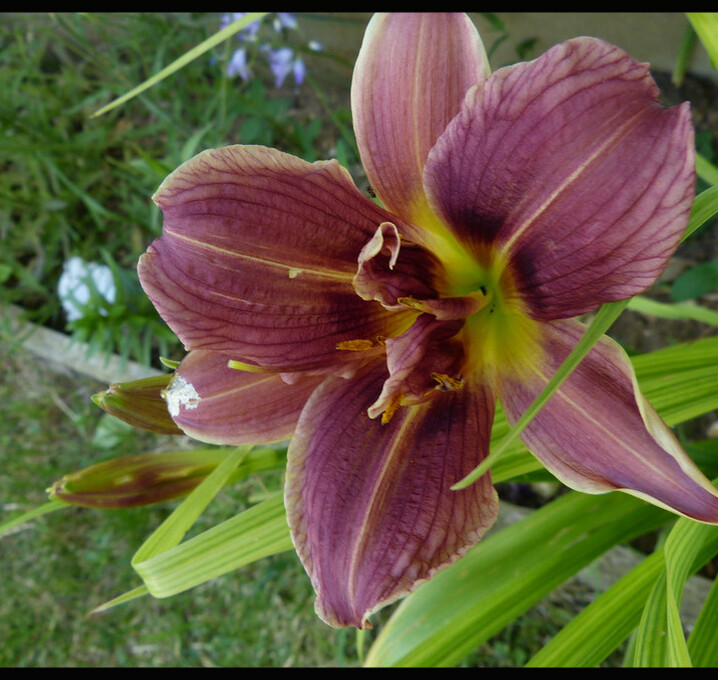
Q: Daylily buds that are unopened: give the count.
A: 2